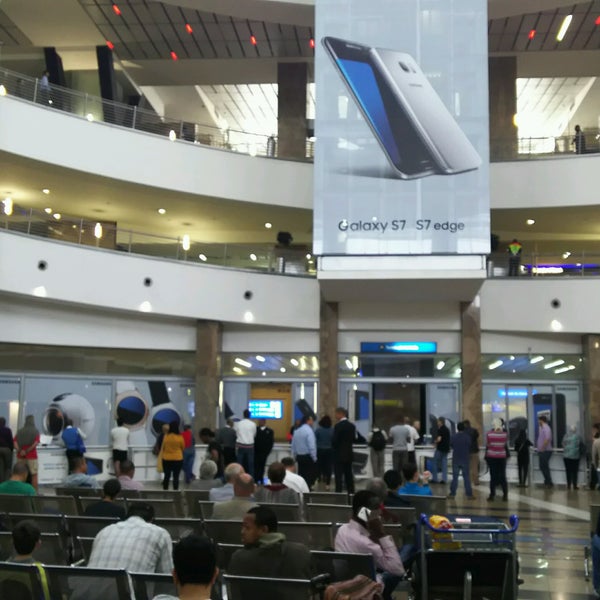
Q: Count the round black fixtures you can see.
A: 4